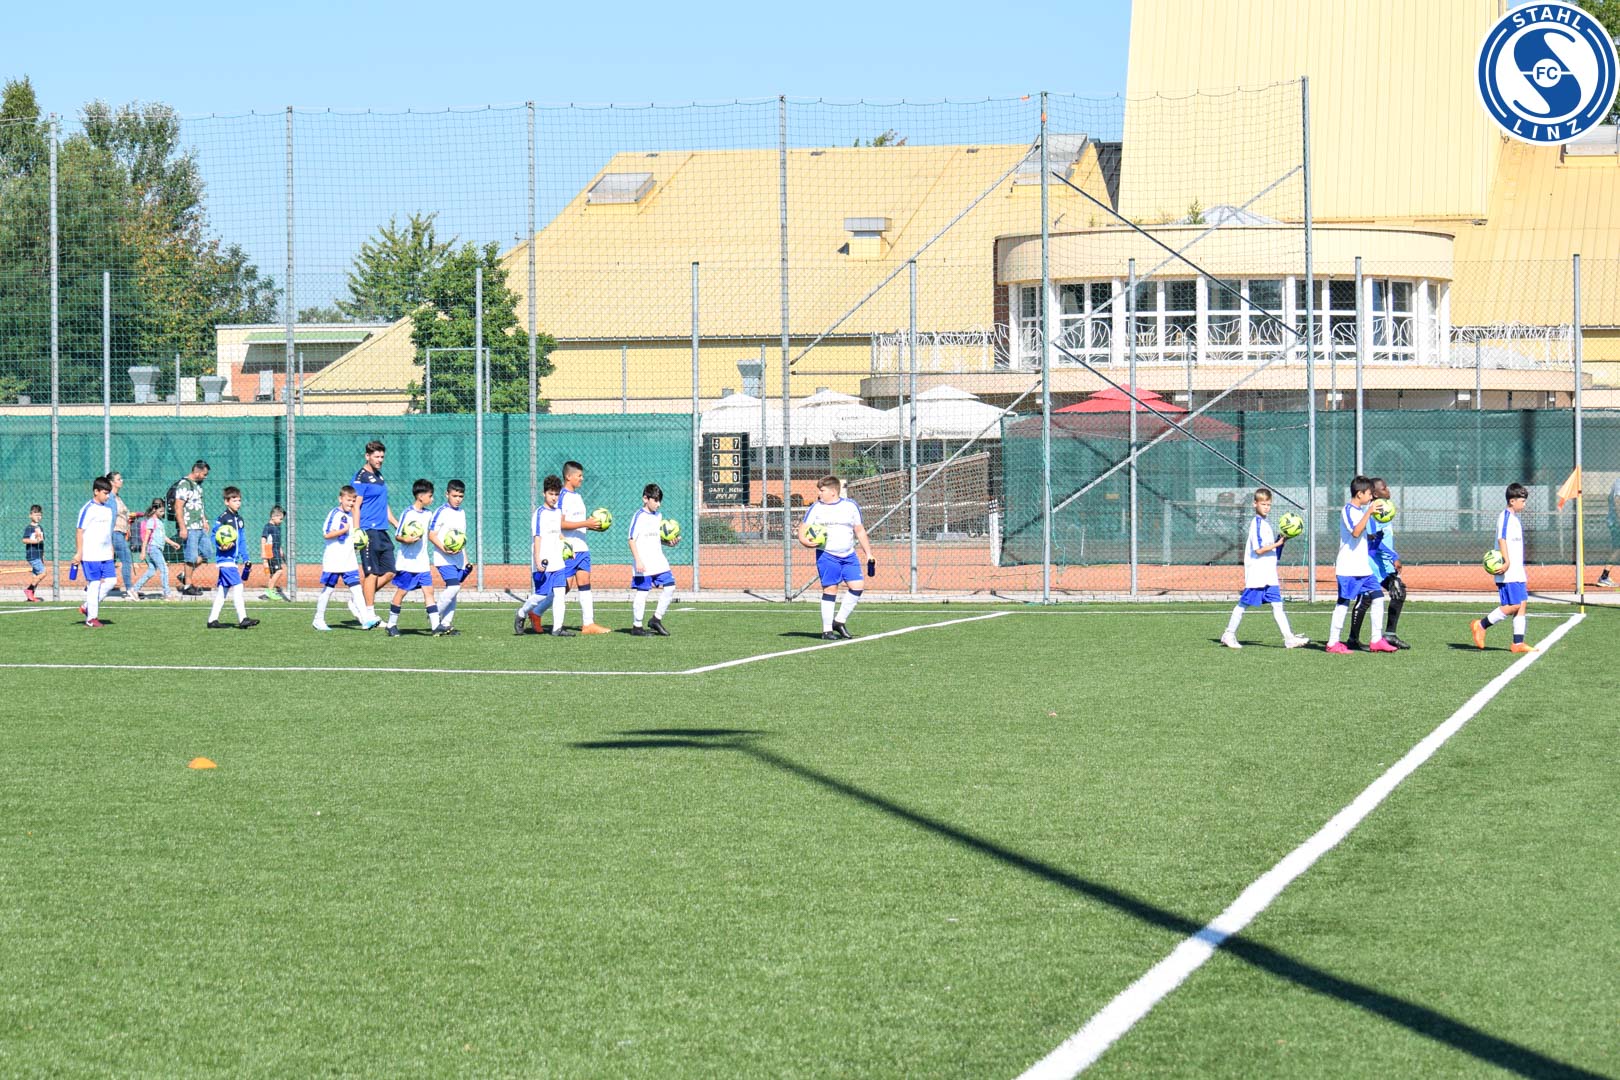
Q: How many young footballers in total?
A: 13